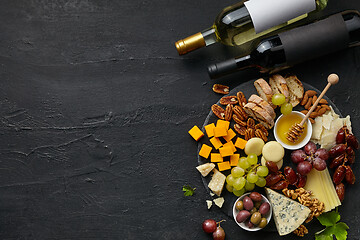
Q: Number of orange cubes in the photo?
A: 13